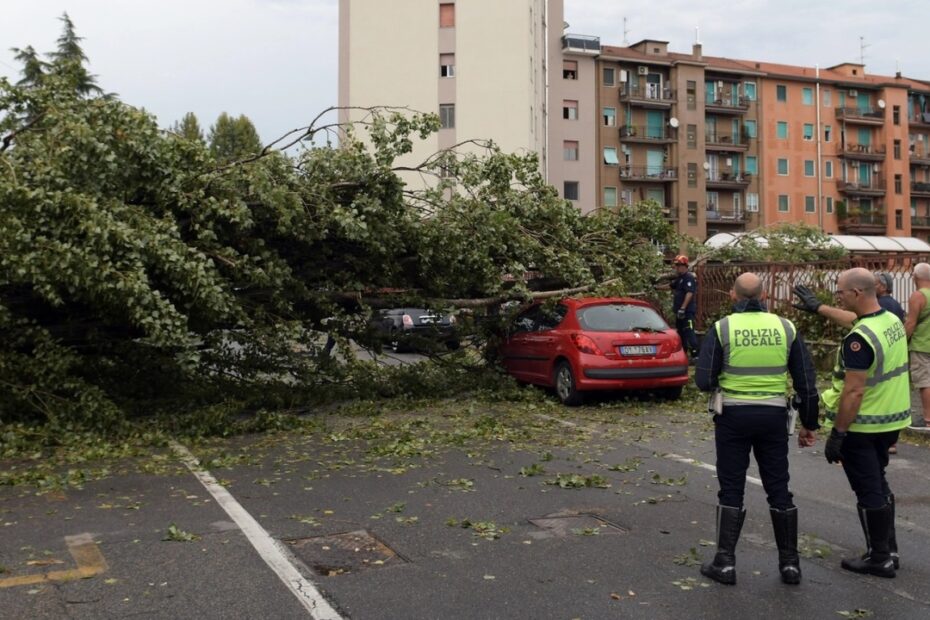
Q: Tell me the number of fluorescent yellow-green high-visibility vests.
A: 2